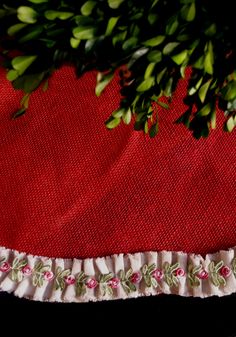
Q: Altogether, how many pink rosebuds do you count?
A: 11